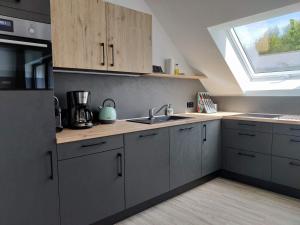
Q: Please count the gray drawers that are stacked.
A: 6